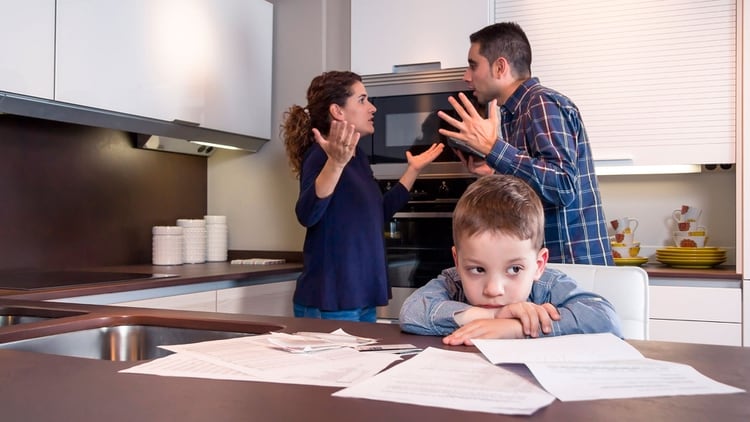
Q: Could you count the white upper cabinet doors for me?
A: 4